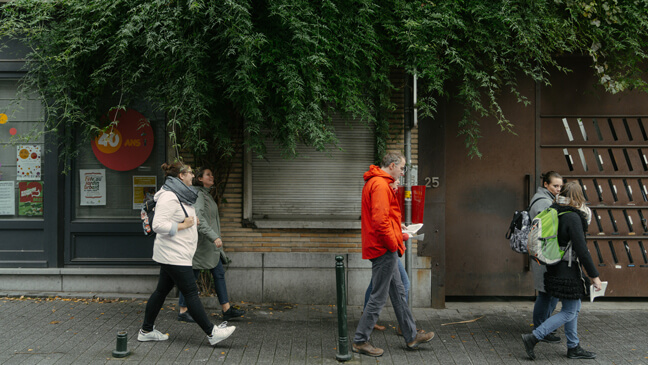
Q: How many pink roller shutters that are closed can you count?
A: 0